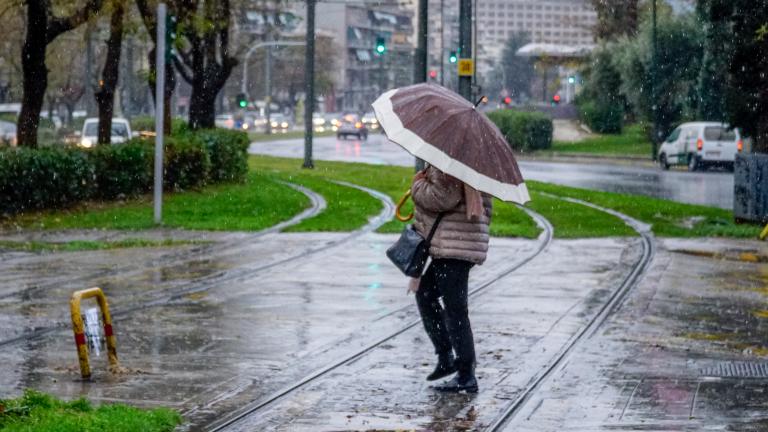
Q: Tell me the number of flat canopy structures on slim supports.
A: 1